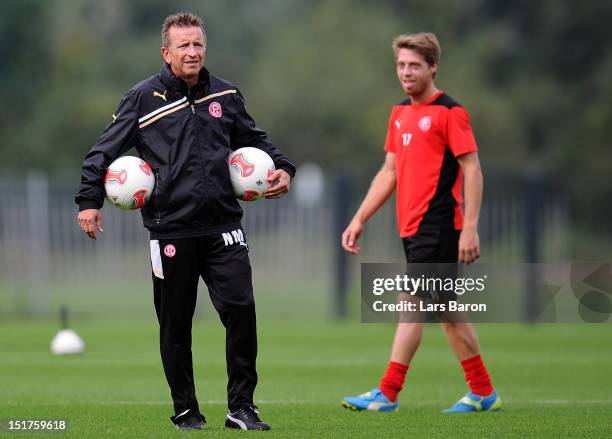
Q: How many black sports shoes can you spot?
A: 2